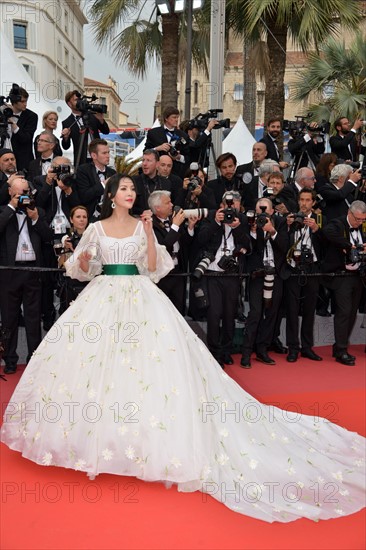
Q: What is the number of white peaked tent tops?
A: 3